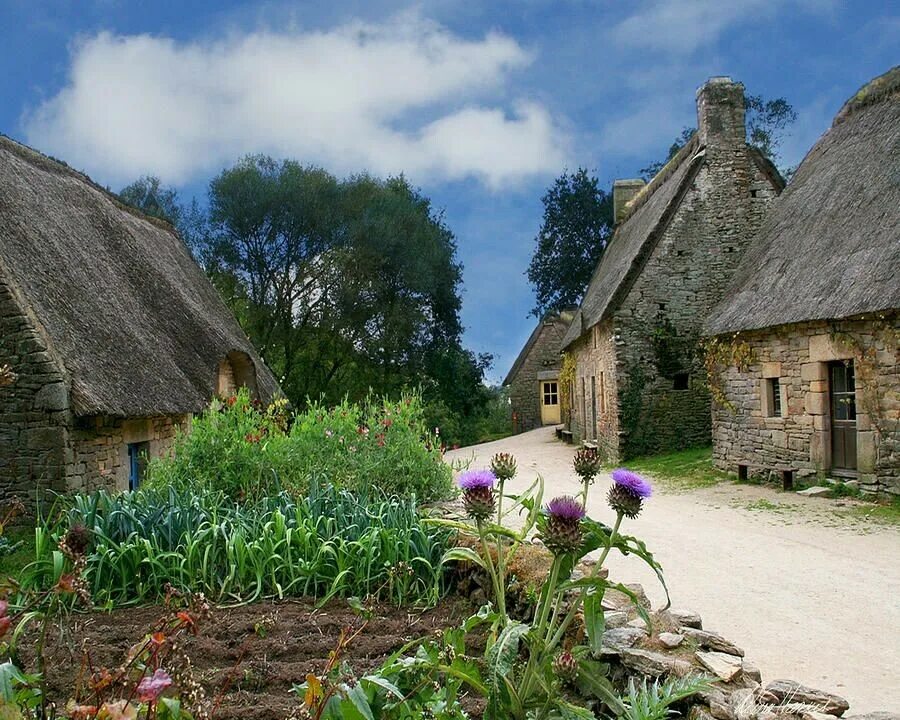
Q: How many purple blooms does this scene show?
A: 3